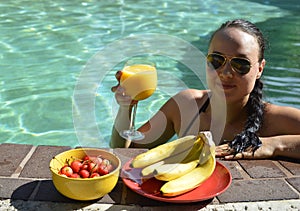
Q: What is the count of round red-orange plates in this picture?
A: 1